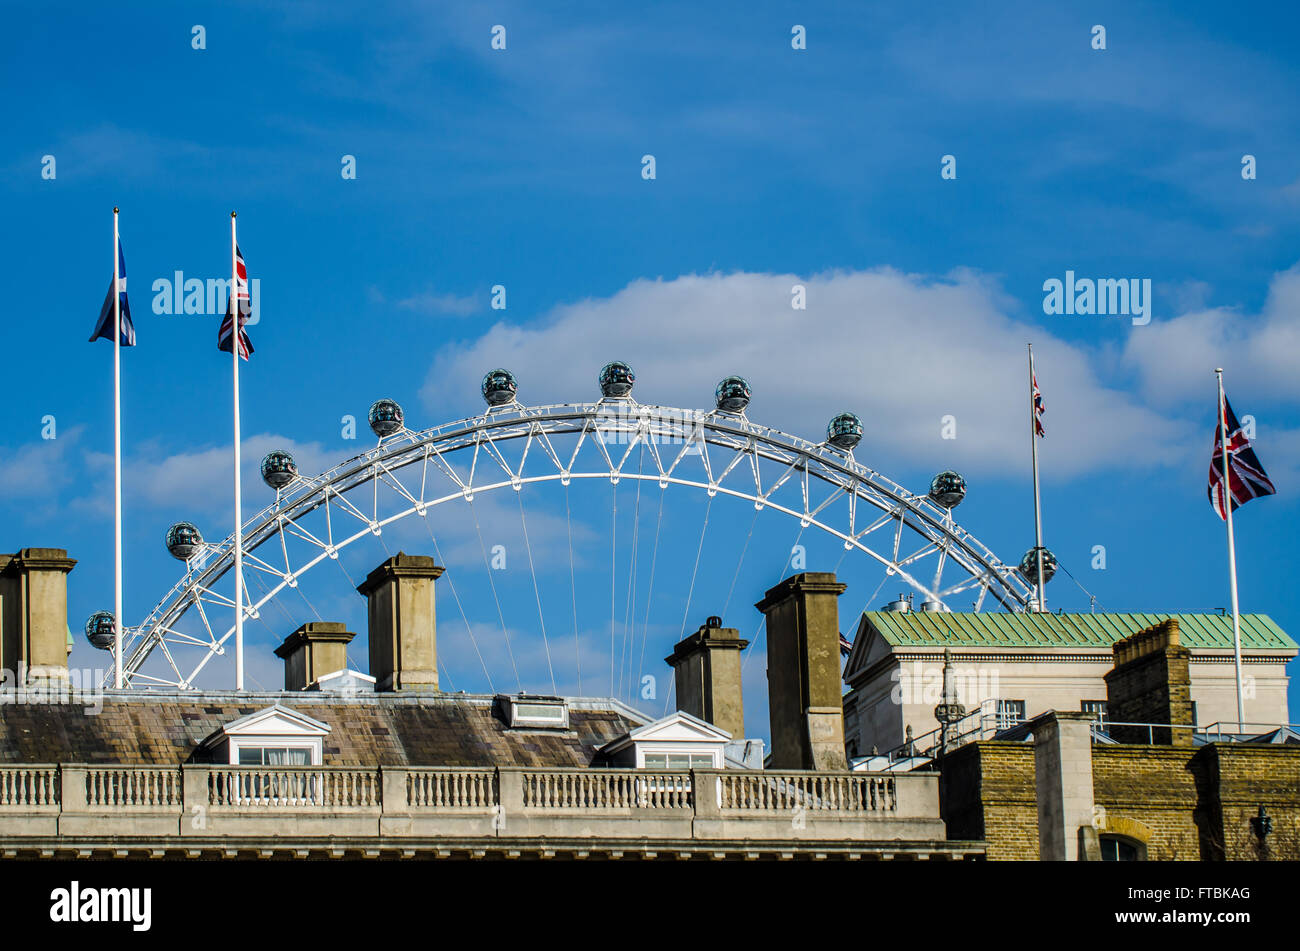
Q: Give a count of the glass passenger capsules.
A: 10